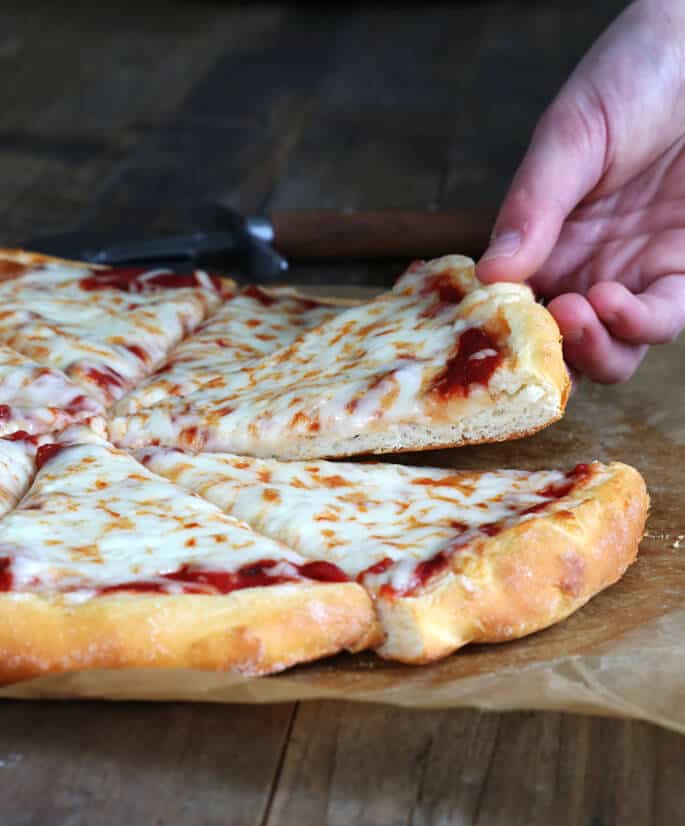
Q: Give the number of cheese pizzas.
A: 1